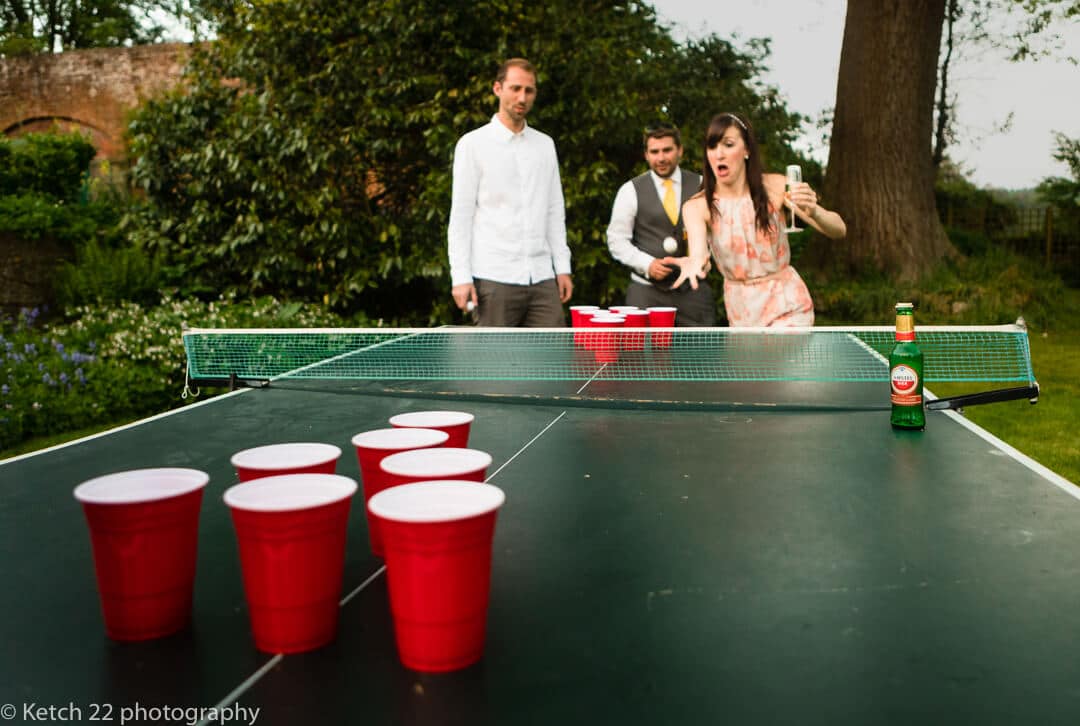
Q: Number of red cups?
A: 14